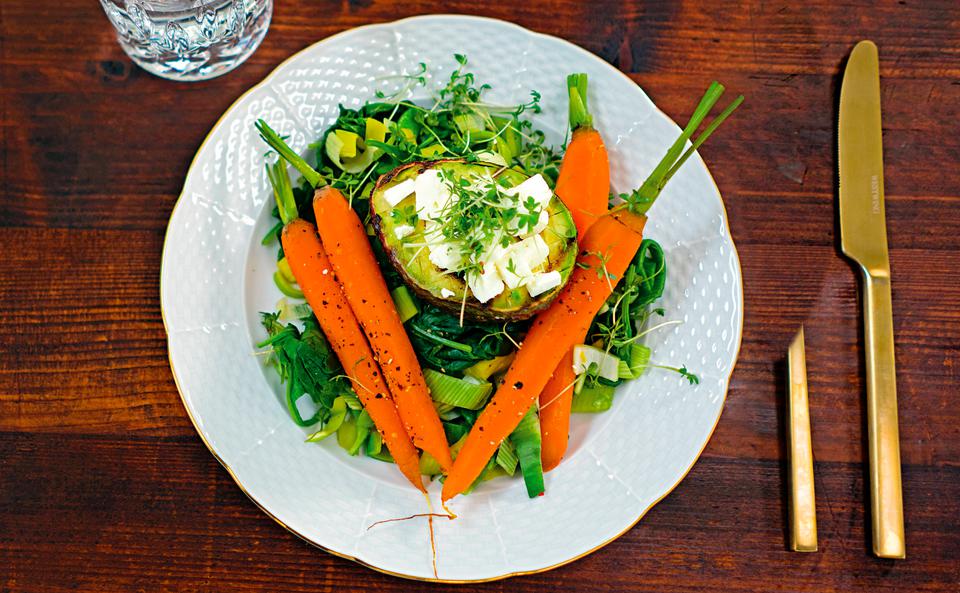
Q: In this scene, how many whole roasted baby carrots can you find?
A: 4